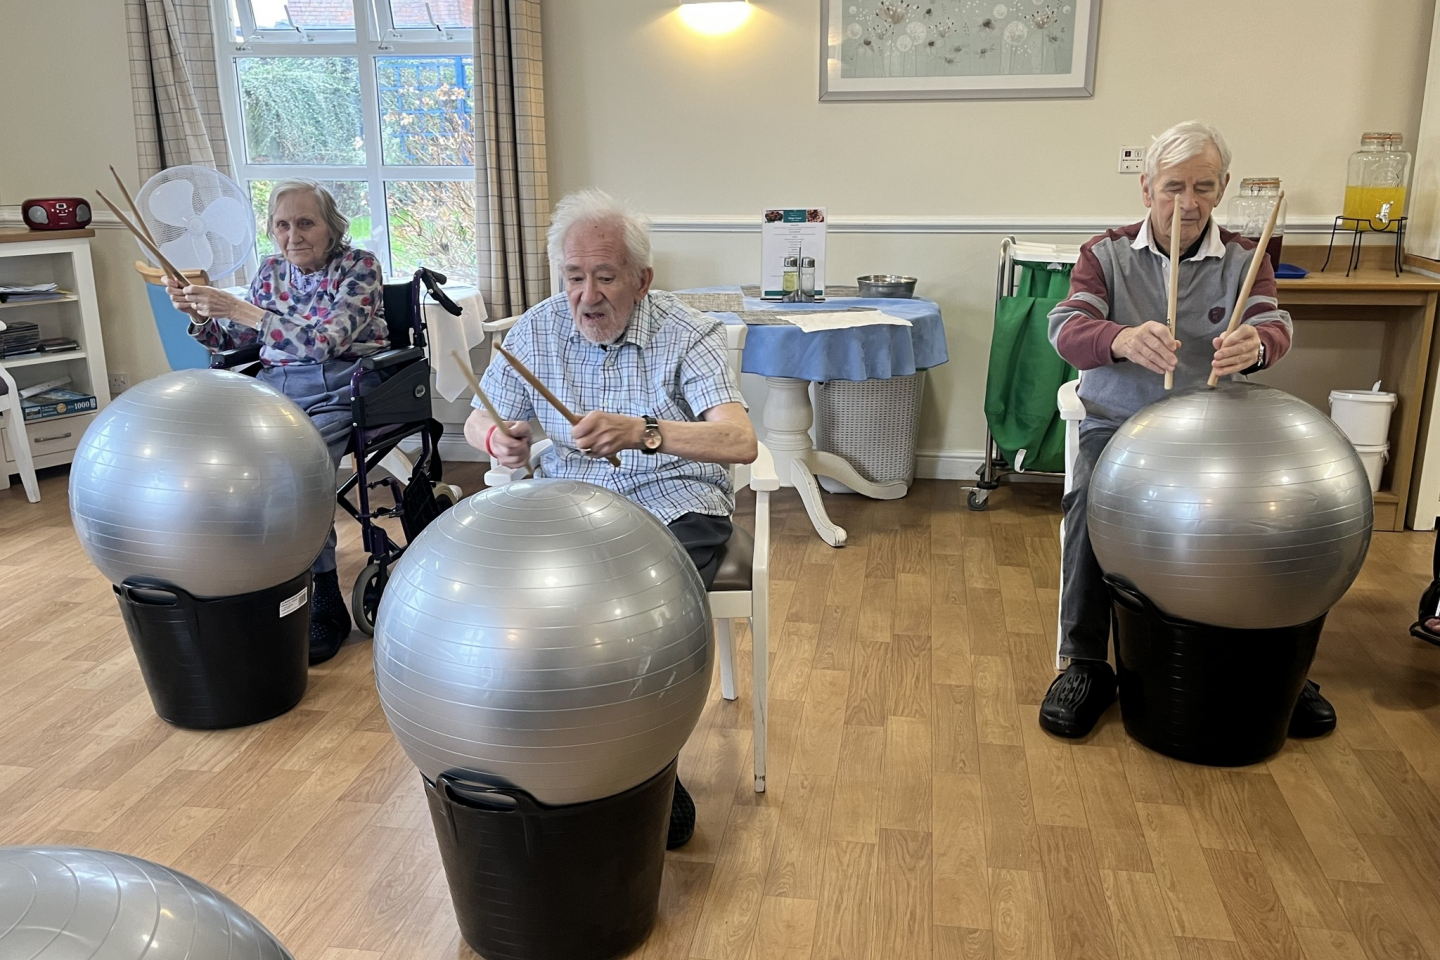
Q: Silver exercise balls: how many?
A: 4